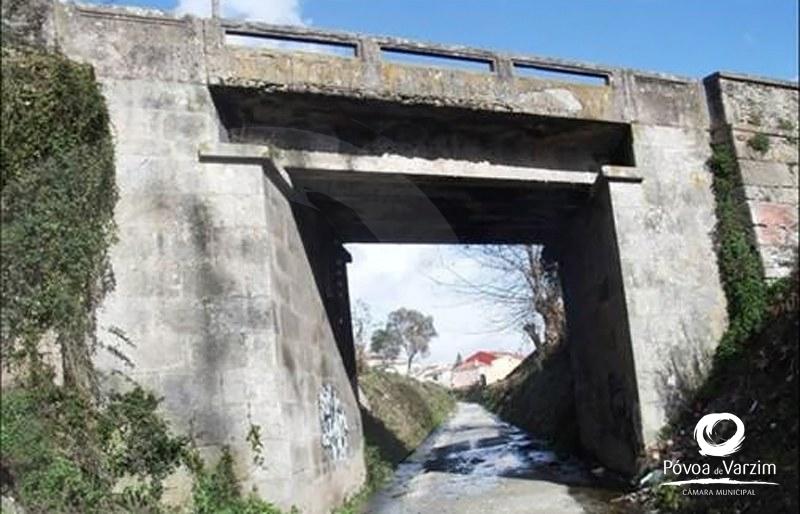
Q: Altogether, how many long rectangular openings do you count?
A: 3